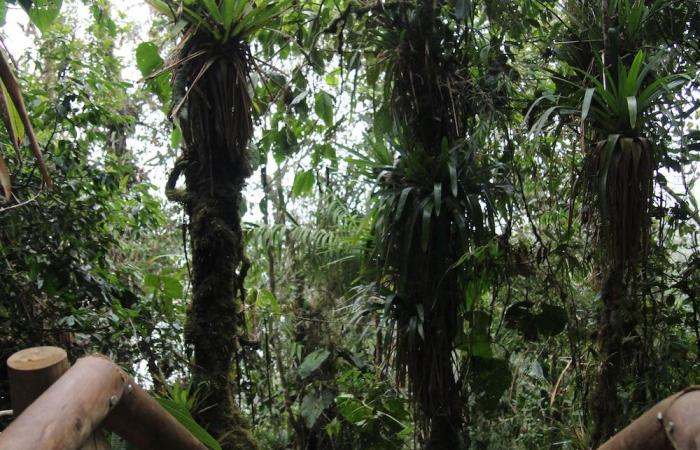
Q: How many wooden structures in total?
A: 2